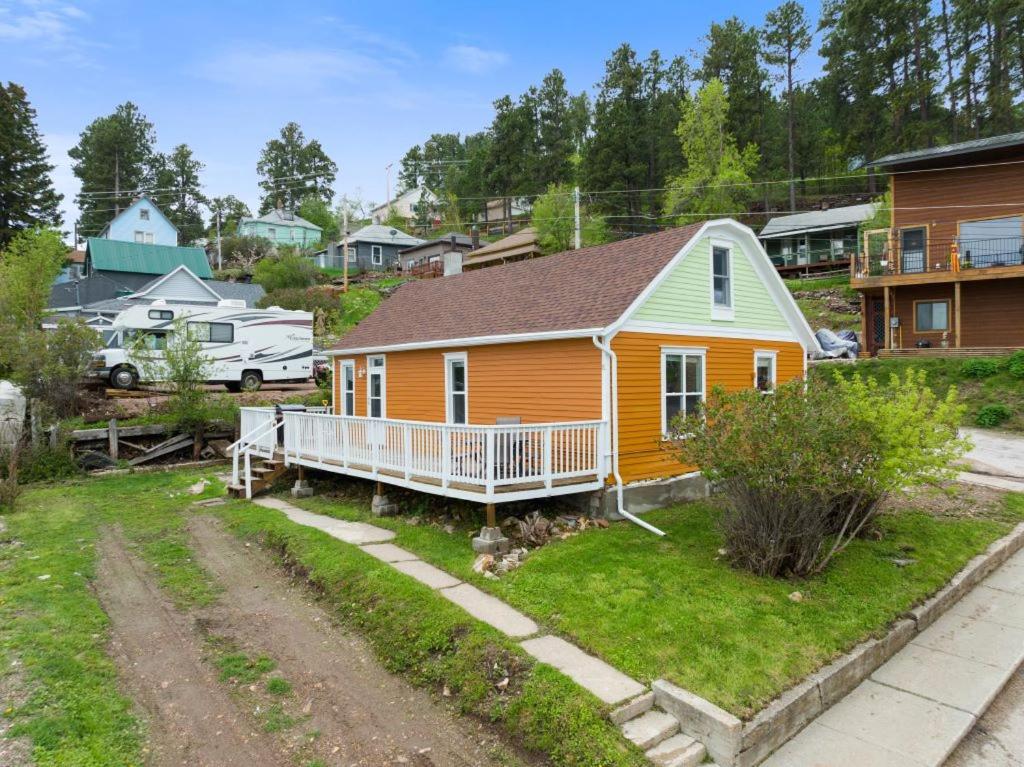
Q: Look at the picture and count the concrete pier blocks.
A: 3